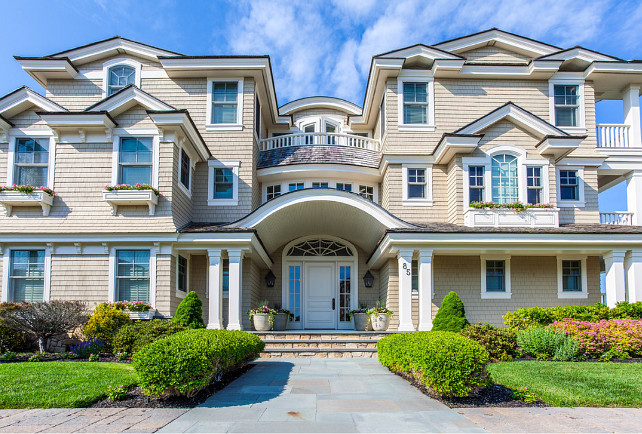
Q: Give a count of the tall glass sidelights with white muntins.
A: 2